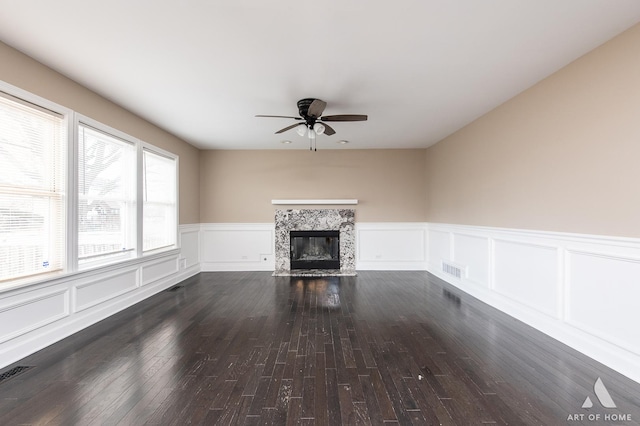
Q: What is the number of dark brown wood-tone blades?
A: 5